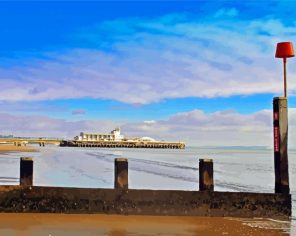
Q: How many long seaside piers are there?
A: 1